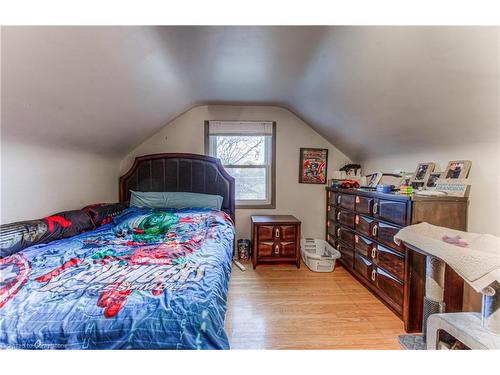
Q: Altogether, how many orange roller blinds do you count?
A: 0